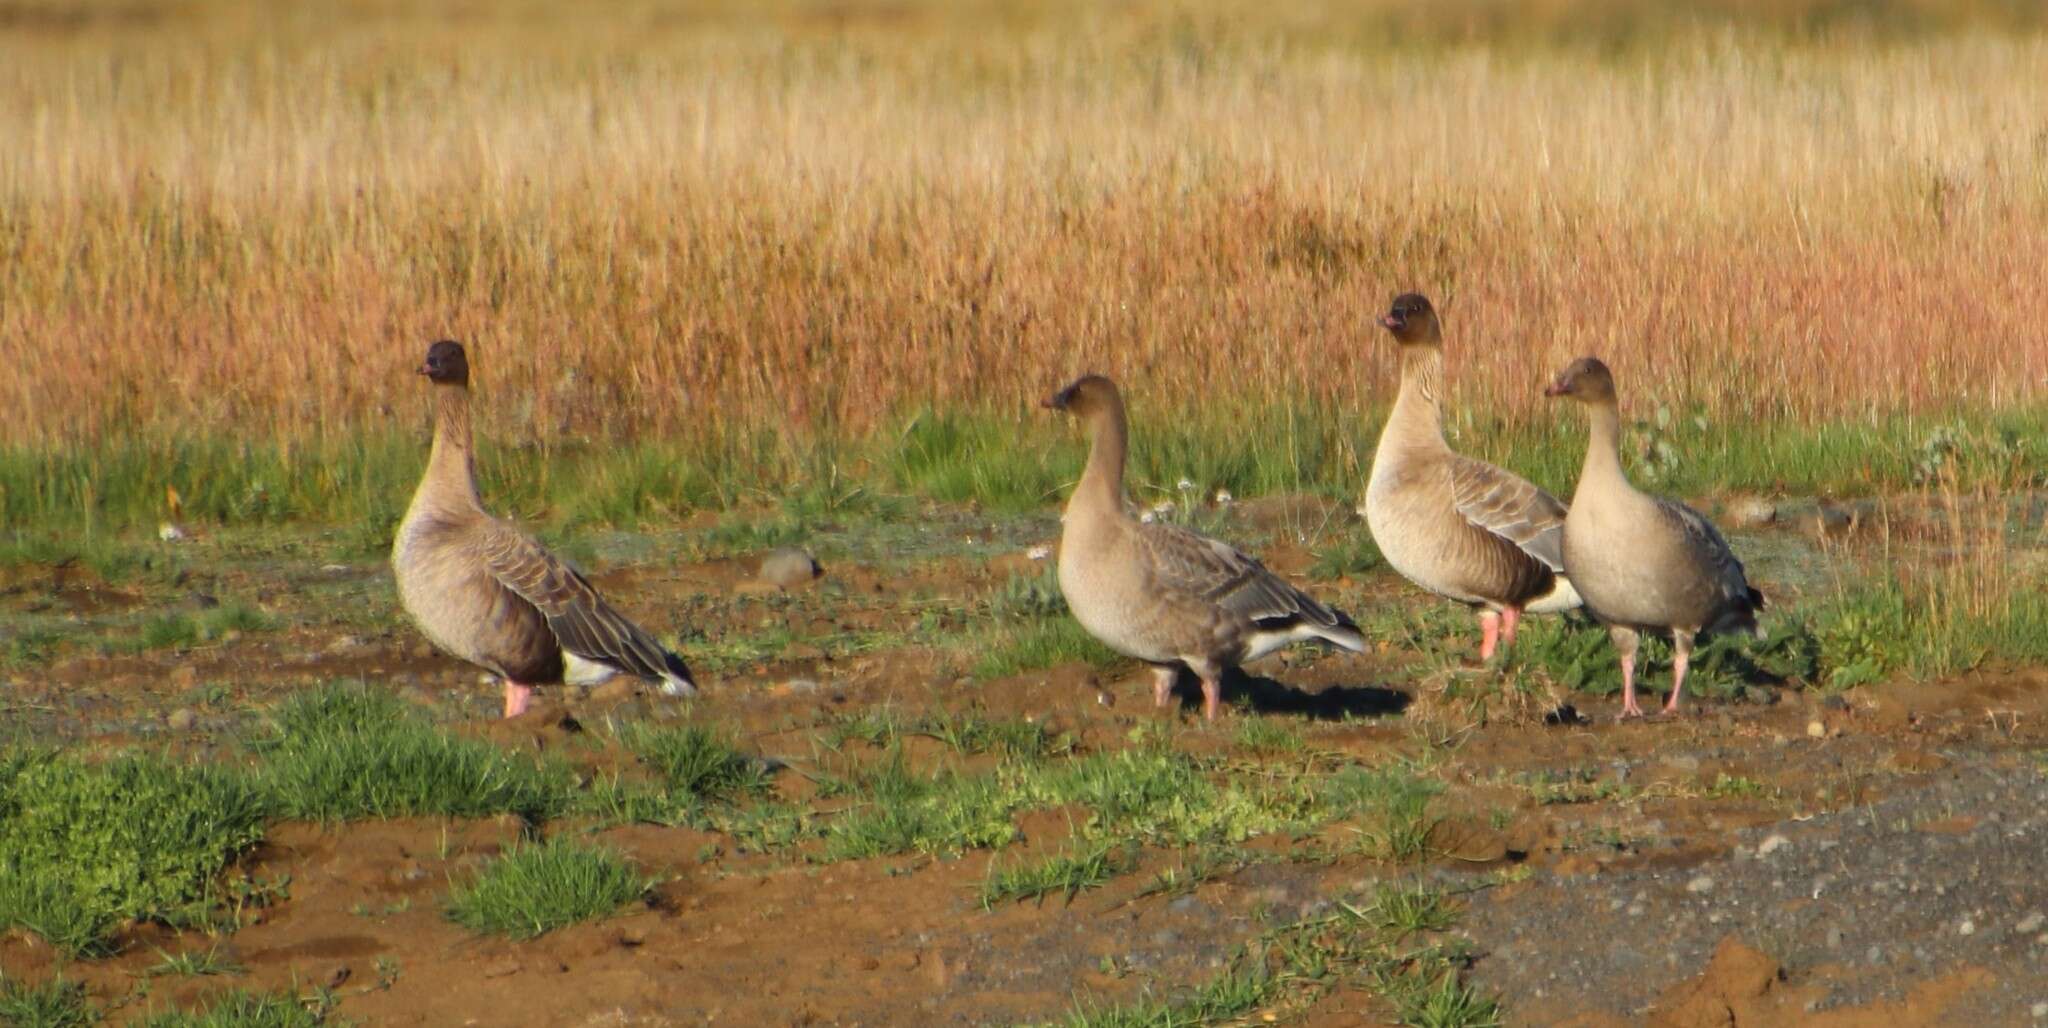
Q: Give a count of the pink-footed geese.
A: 4